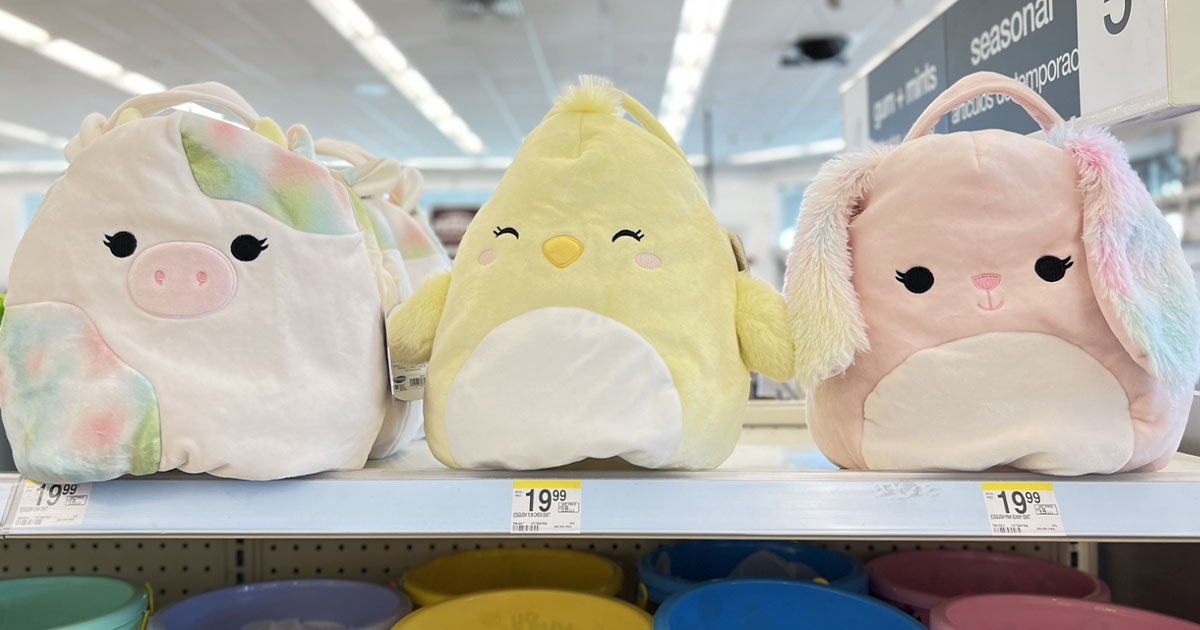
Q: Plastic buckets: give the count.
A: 8